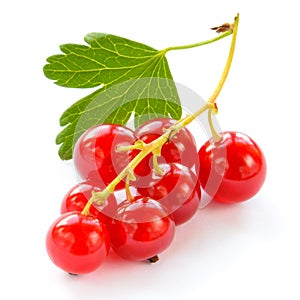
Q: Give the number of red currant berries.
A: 7